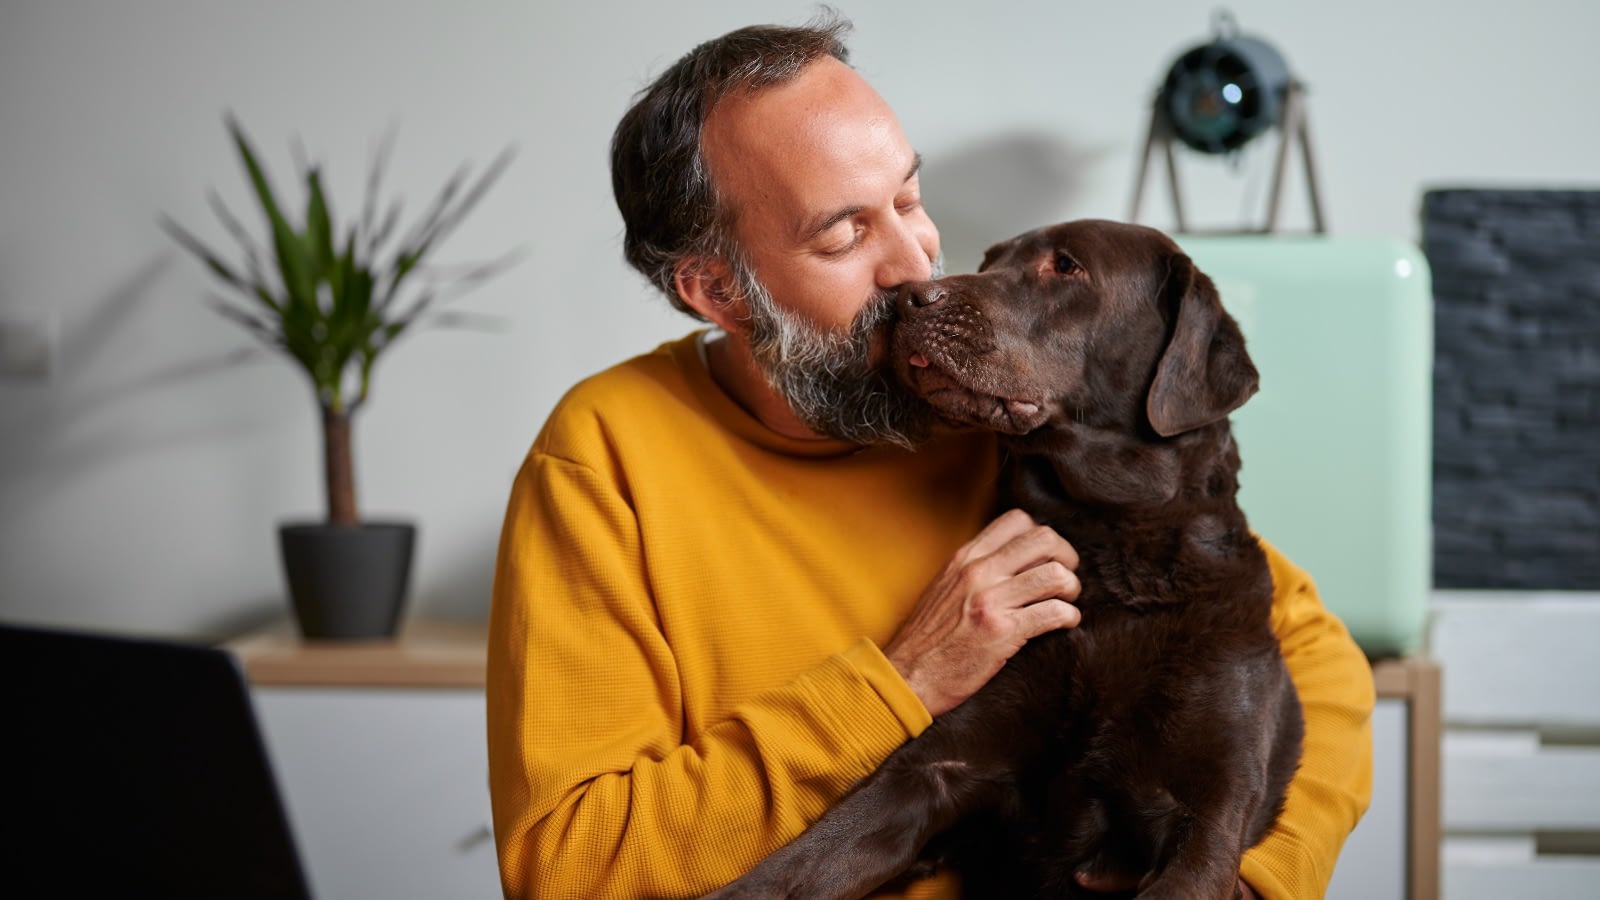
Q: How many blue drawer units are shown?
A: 0